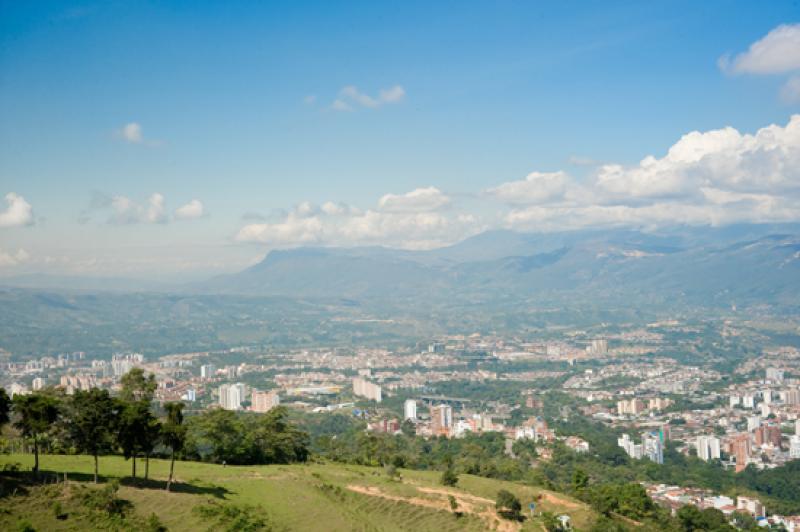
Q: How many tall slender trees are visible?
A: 5